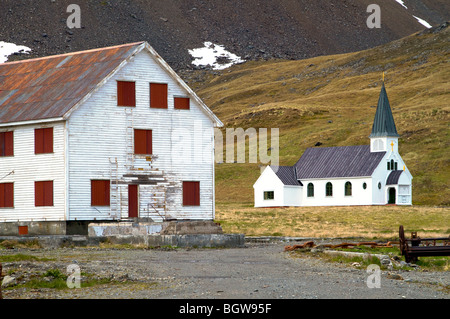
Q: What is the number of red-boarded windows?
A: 10